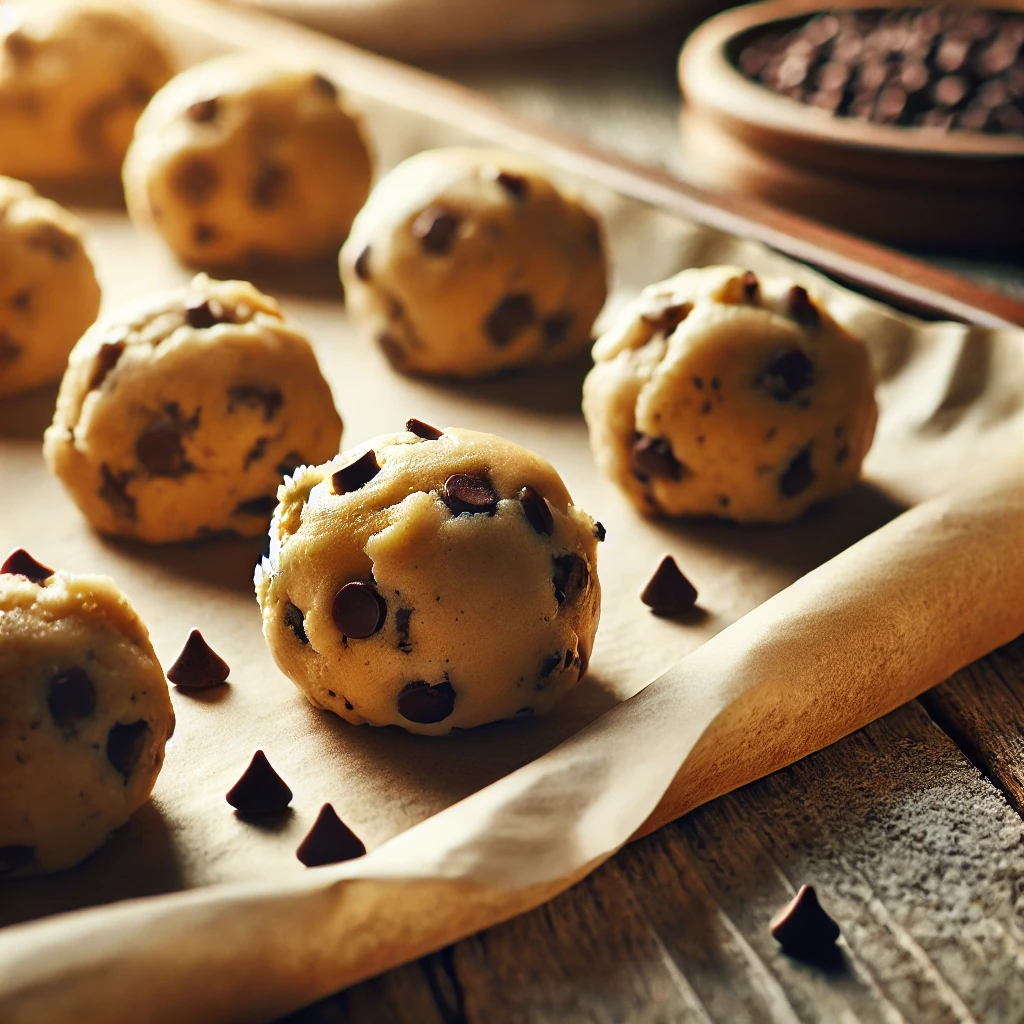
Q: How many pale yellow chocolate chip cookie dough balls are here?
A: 8